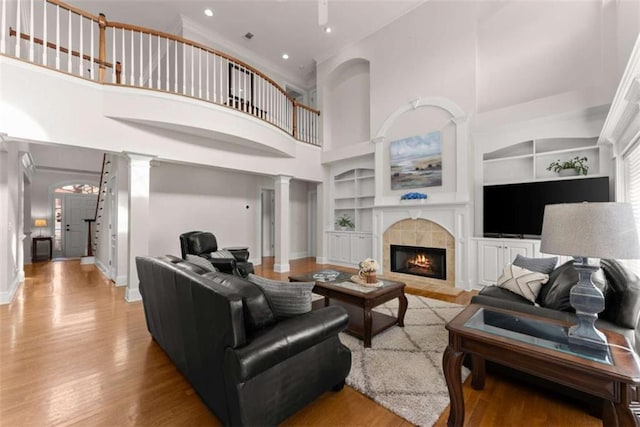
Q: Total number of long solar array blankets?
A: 0